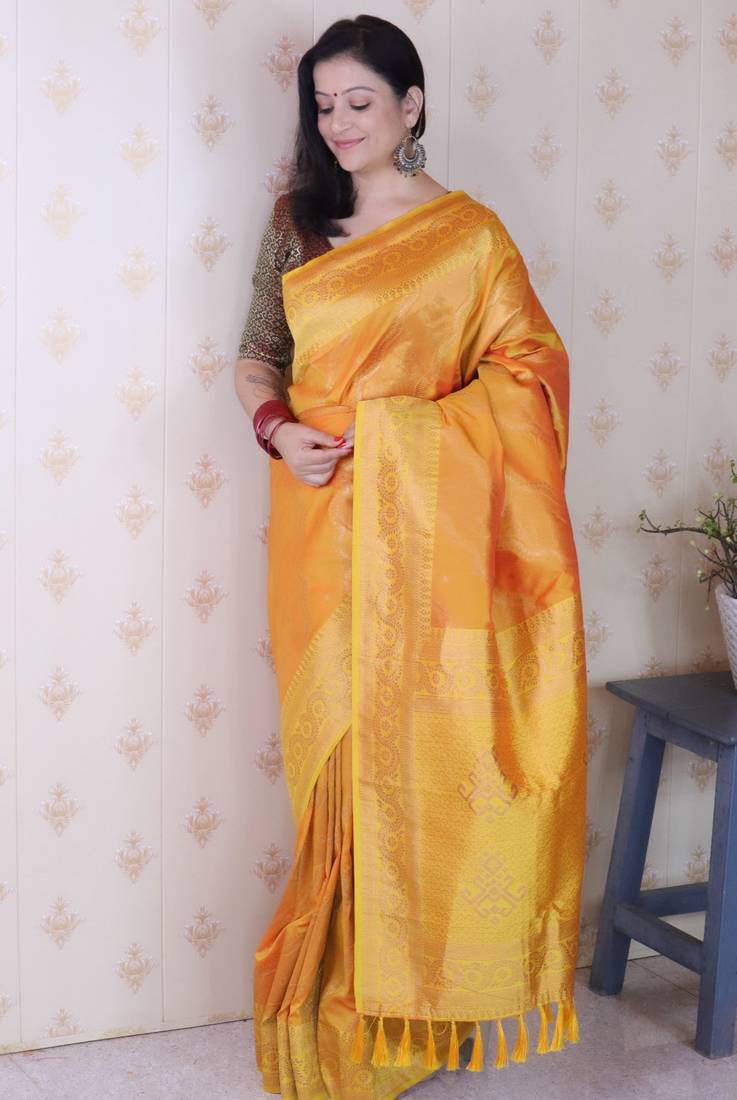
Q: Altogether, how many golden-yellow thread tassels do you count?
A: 11